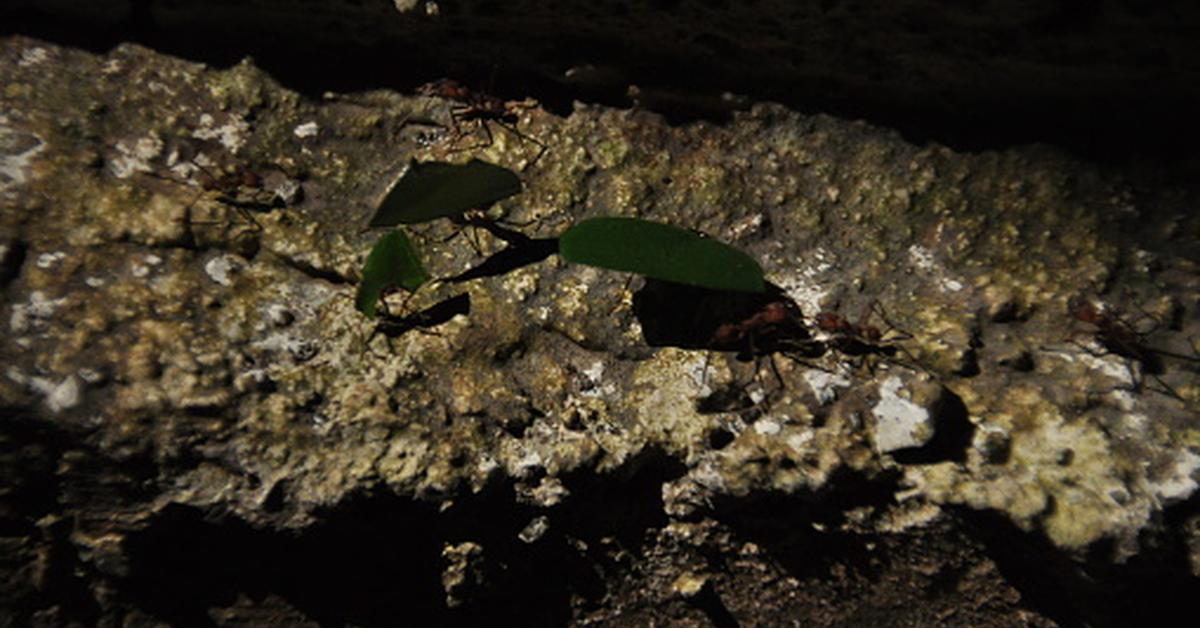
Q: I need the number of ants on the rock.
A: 7